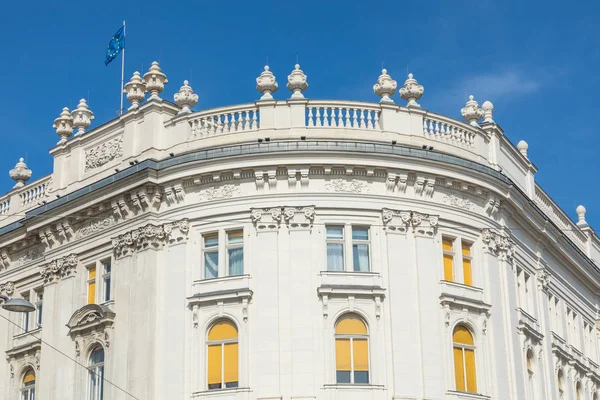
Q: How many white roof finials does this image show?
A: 14